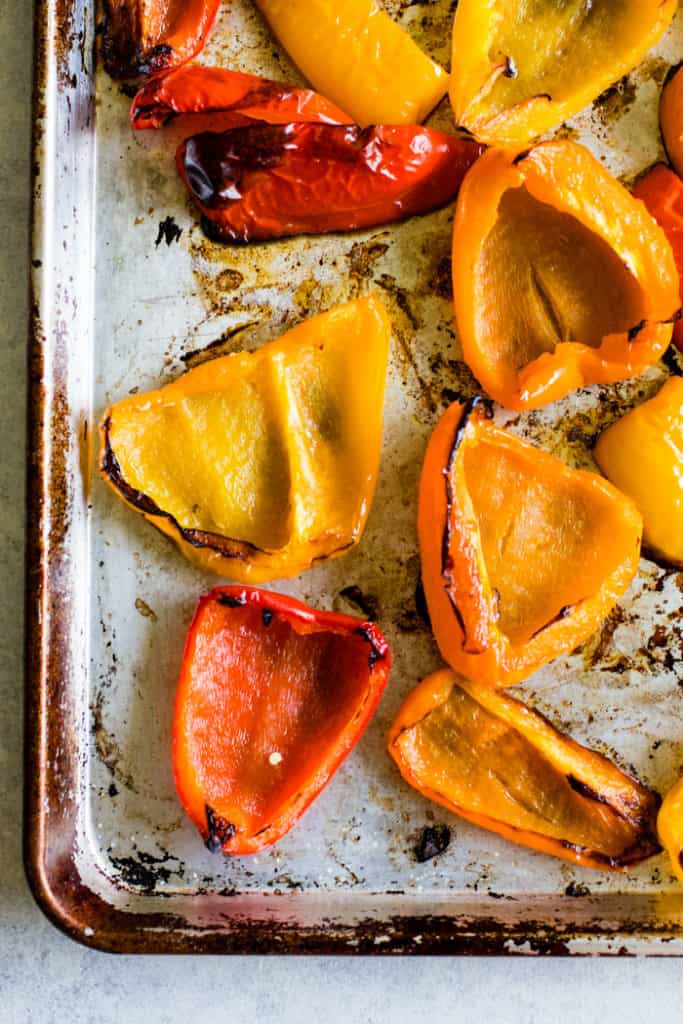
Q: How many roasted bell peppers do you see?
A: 14